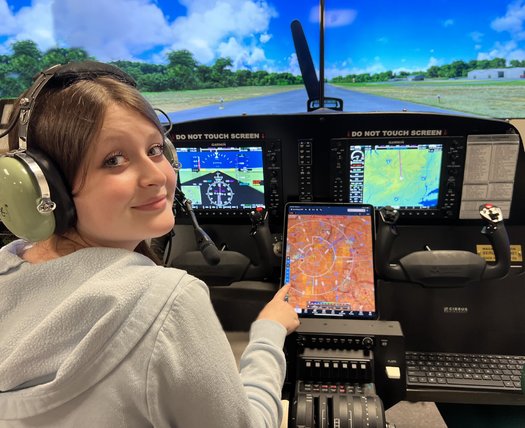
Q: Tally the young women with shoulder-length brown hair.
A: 1